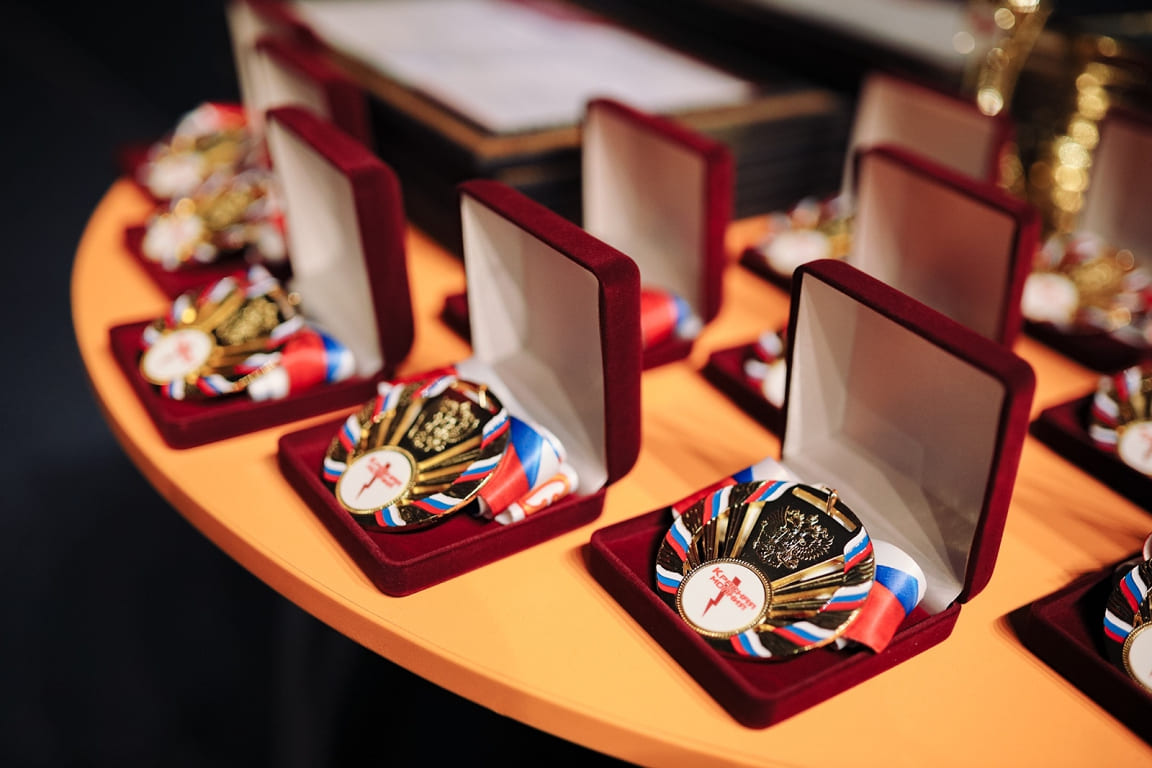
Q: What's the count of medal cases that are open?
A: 11